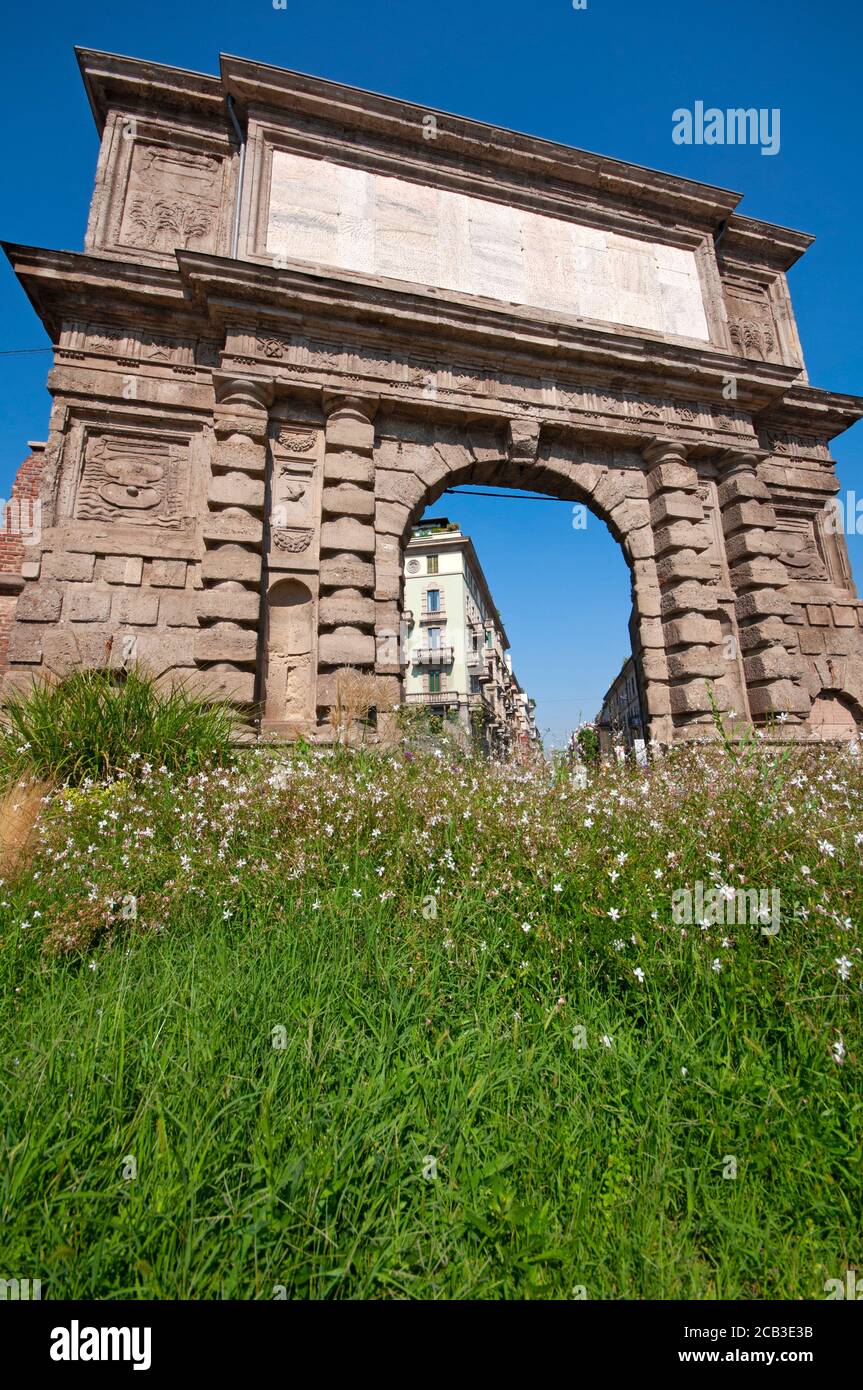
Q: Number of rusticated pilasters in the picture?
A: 4